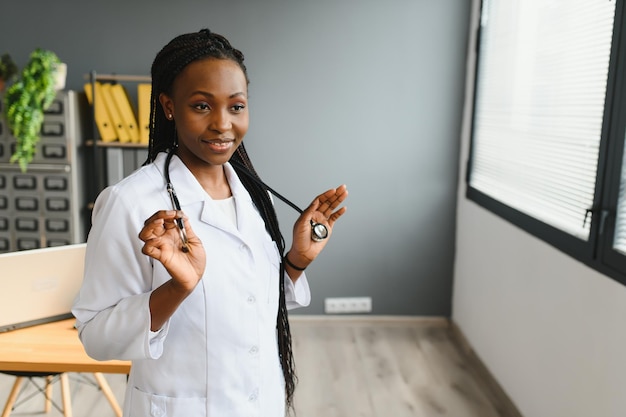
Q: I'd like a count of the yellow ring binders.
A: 4